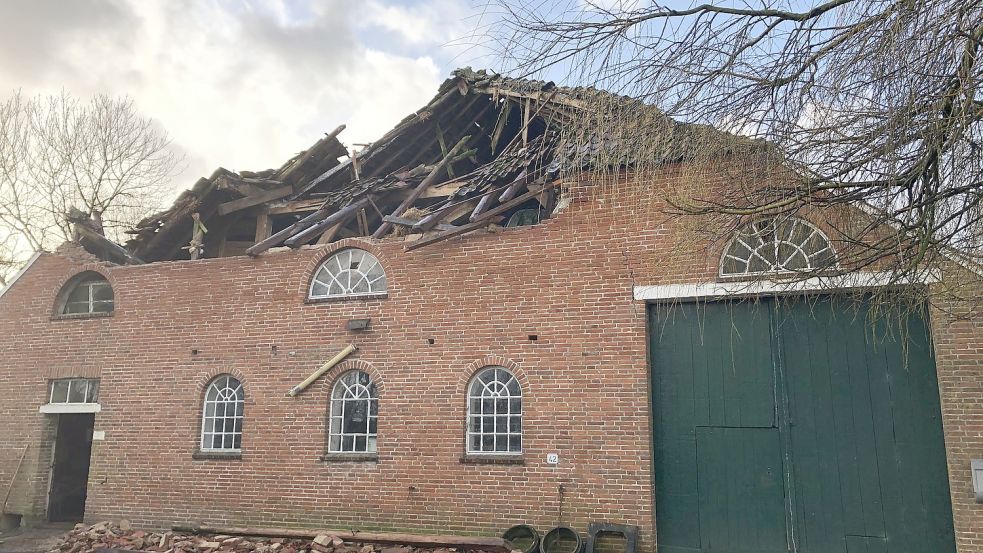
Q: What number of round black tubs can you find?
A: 2